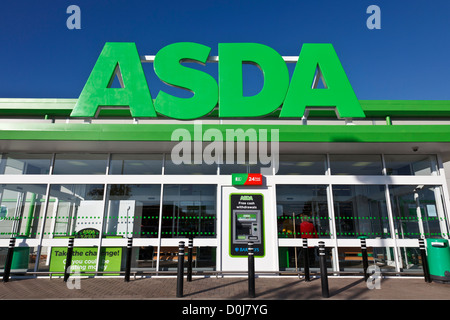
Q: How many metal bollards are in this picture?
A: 10